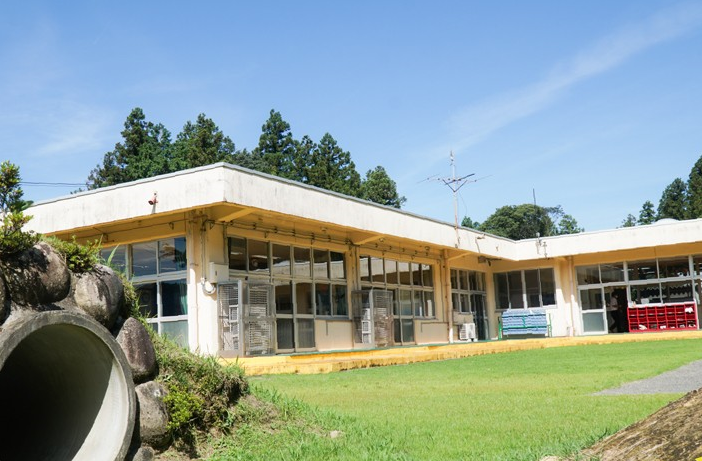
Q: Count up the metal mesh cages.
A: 2